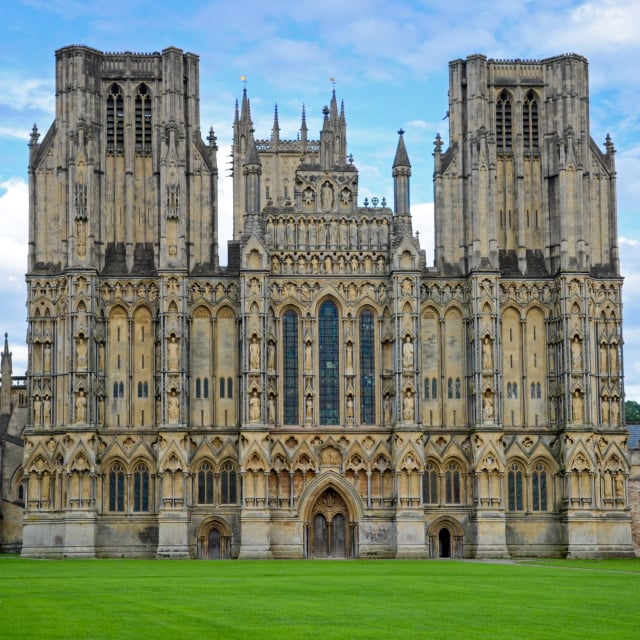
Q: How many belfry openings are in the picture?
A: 4